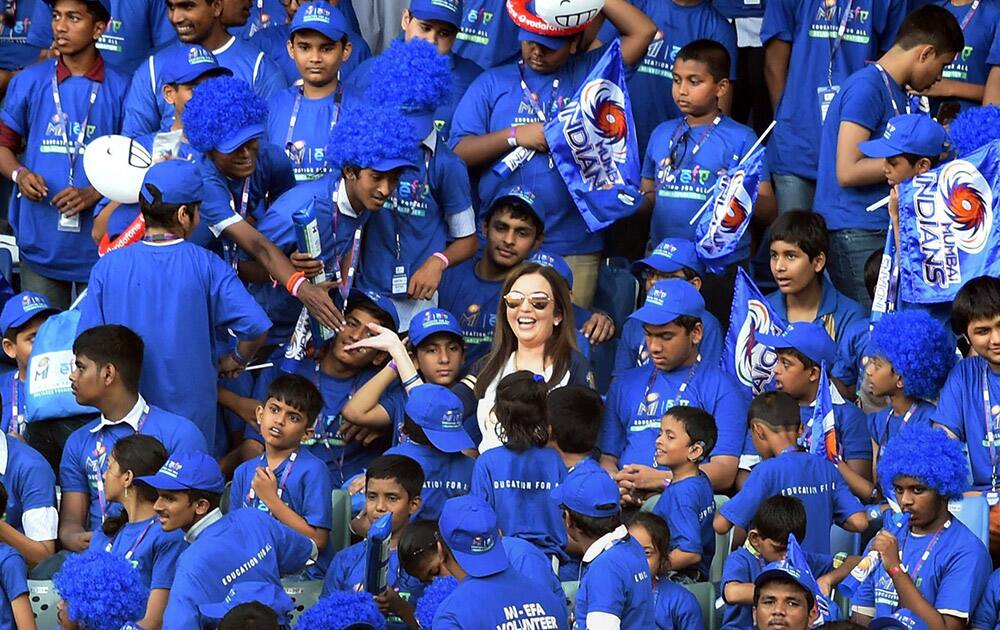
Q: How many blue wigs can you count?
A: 9